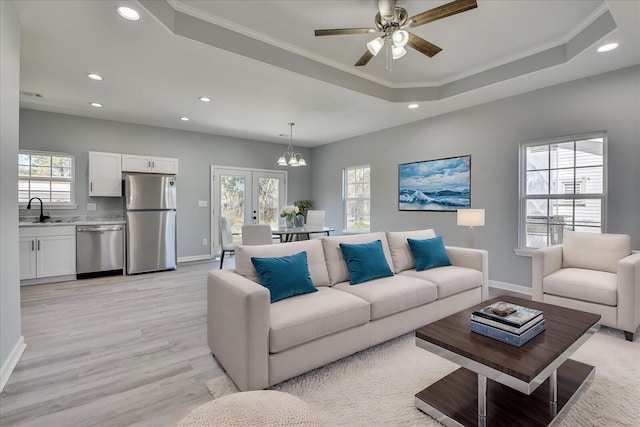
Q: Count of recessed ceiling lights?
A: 7